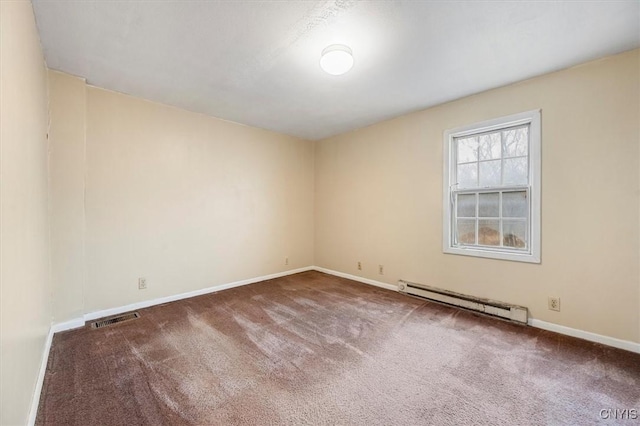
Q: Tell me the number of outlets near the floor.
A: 5